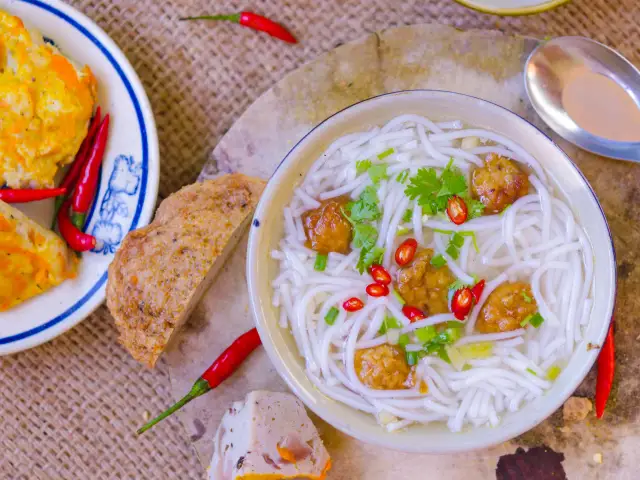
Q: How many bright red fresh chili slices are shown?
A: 8